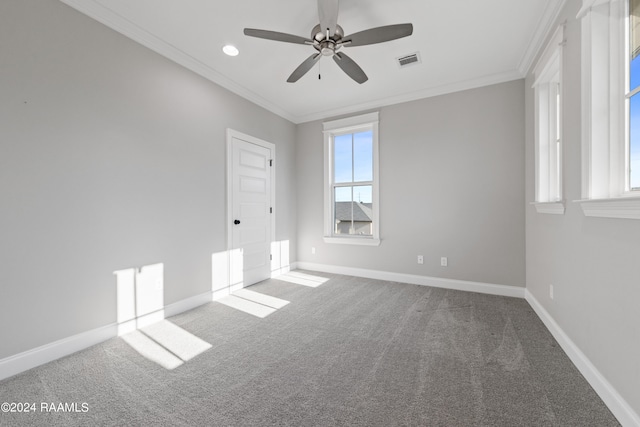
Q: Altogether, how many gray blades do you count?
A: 5